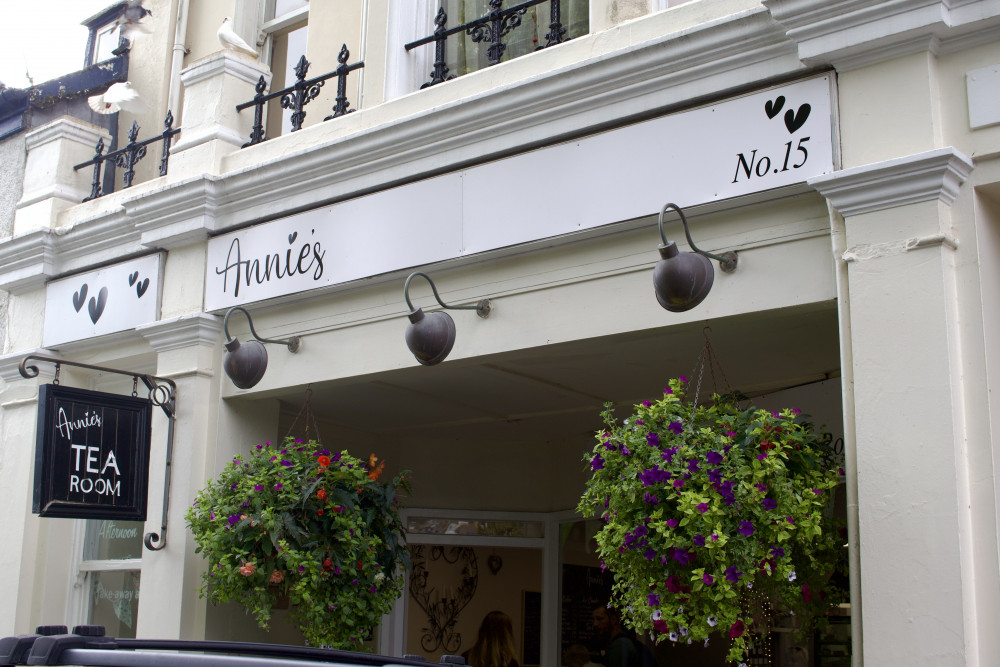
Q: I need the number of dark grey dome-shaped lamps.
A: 3